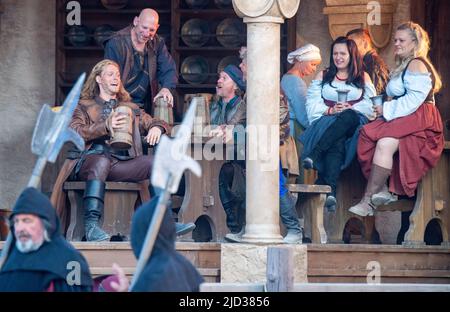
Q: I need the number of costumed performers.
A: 10